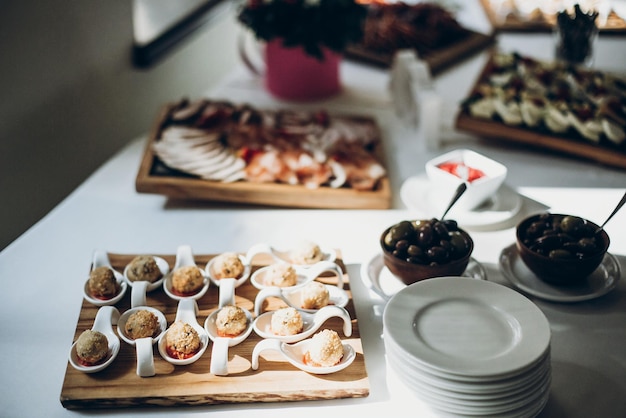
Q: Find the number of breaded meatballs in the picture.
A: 13